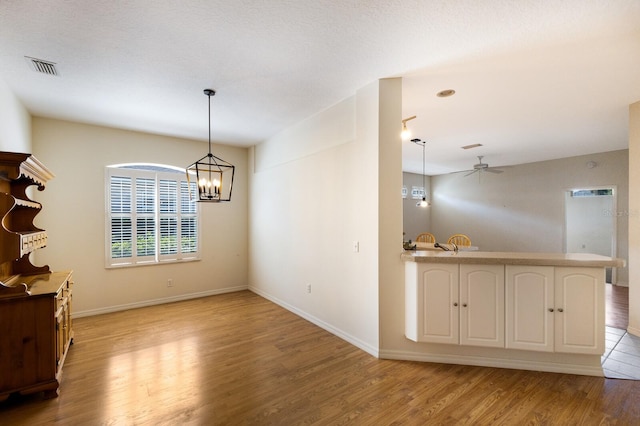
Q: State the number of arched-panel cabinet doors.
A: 4